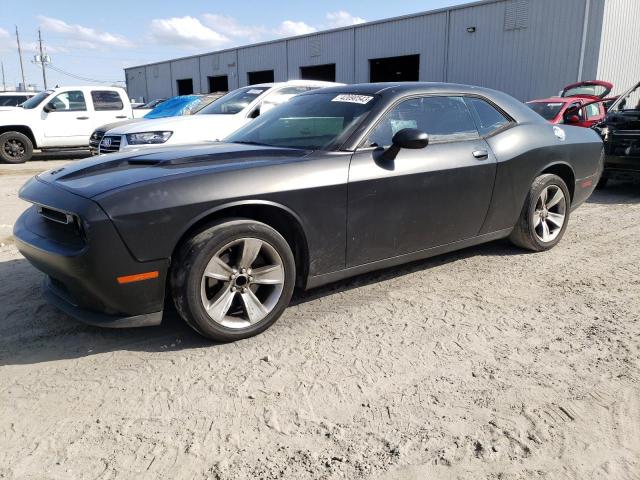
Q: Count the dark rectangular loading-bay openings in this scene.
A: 5